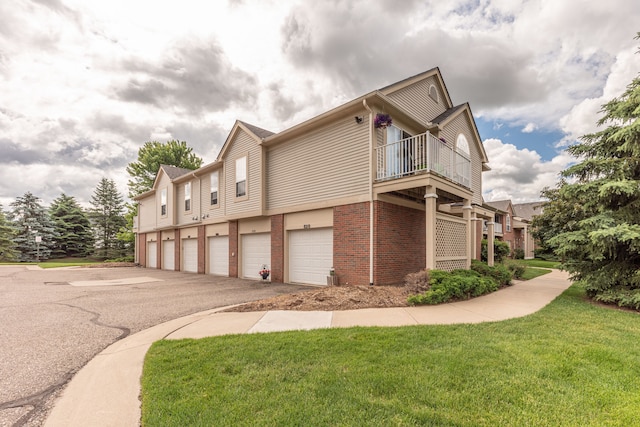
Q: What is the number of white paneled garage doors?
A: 6